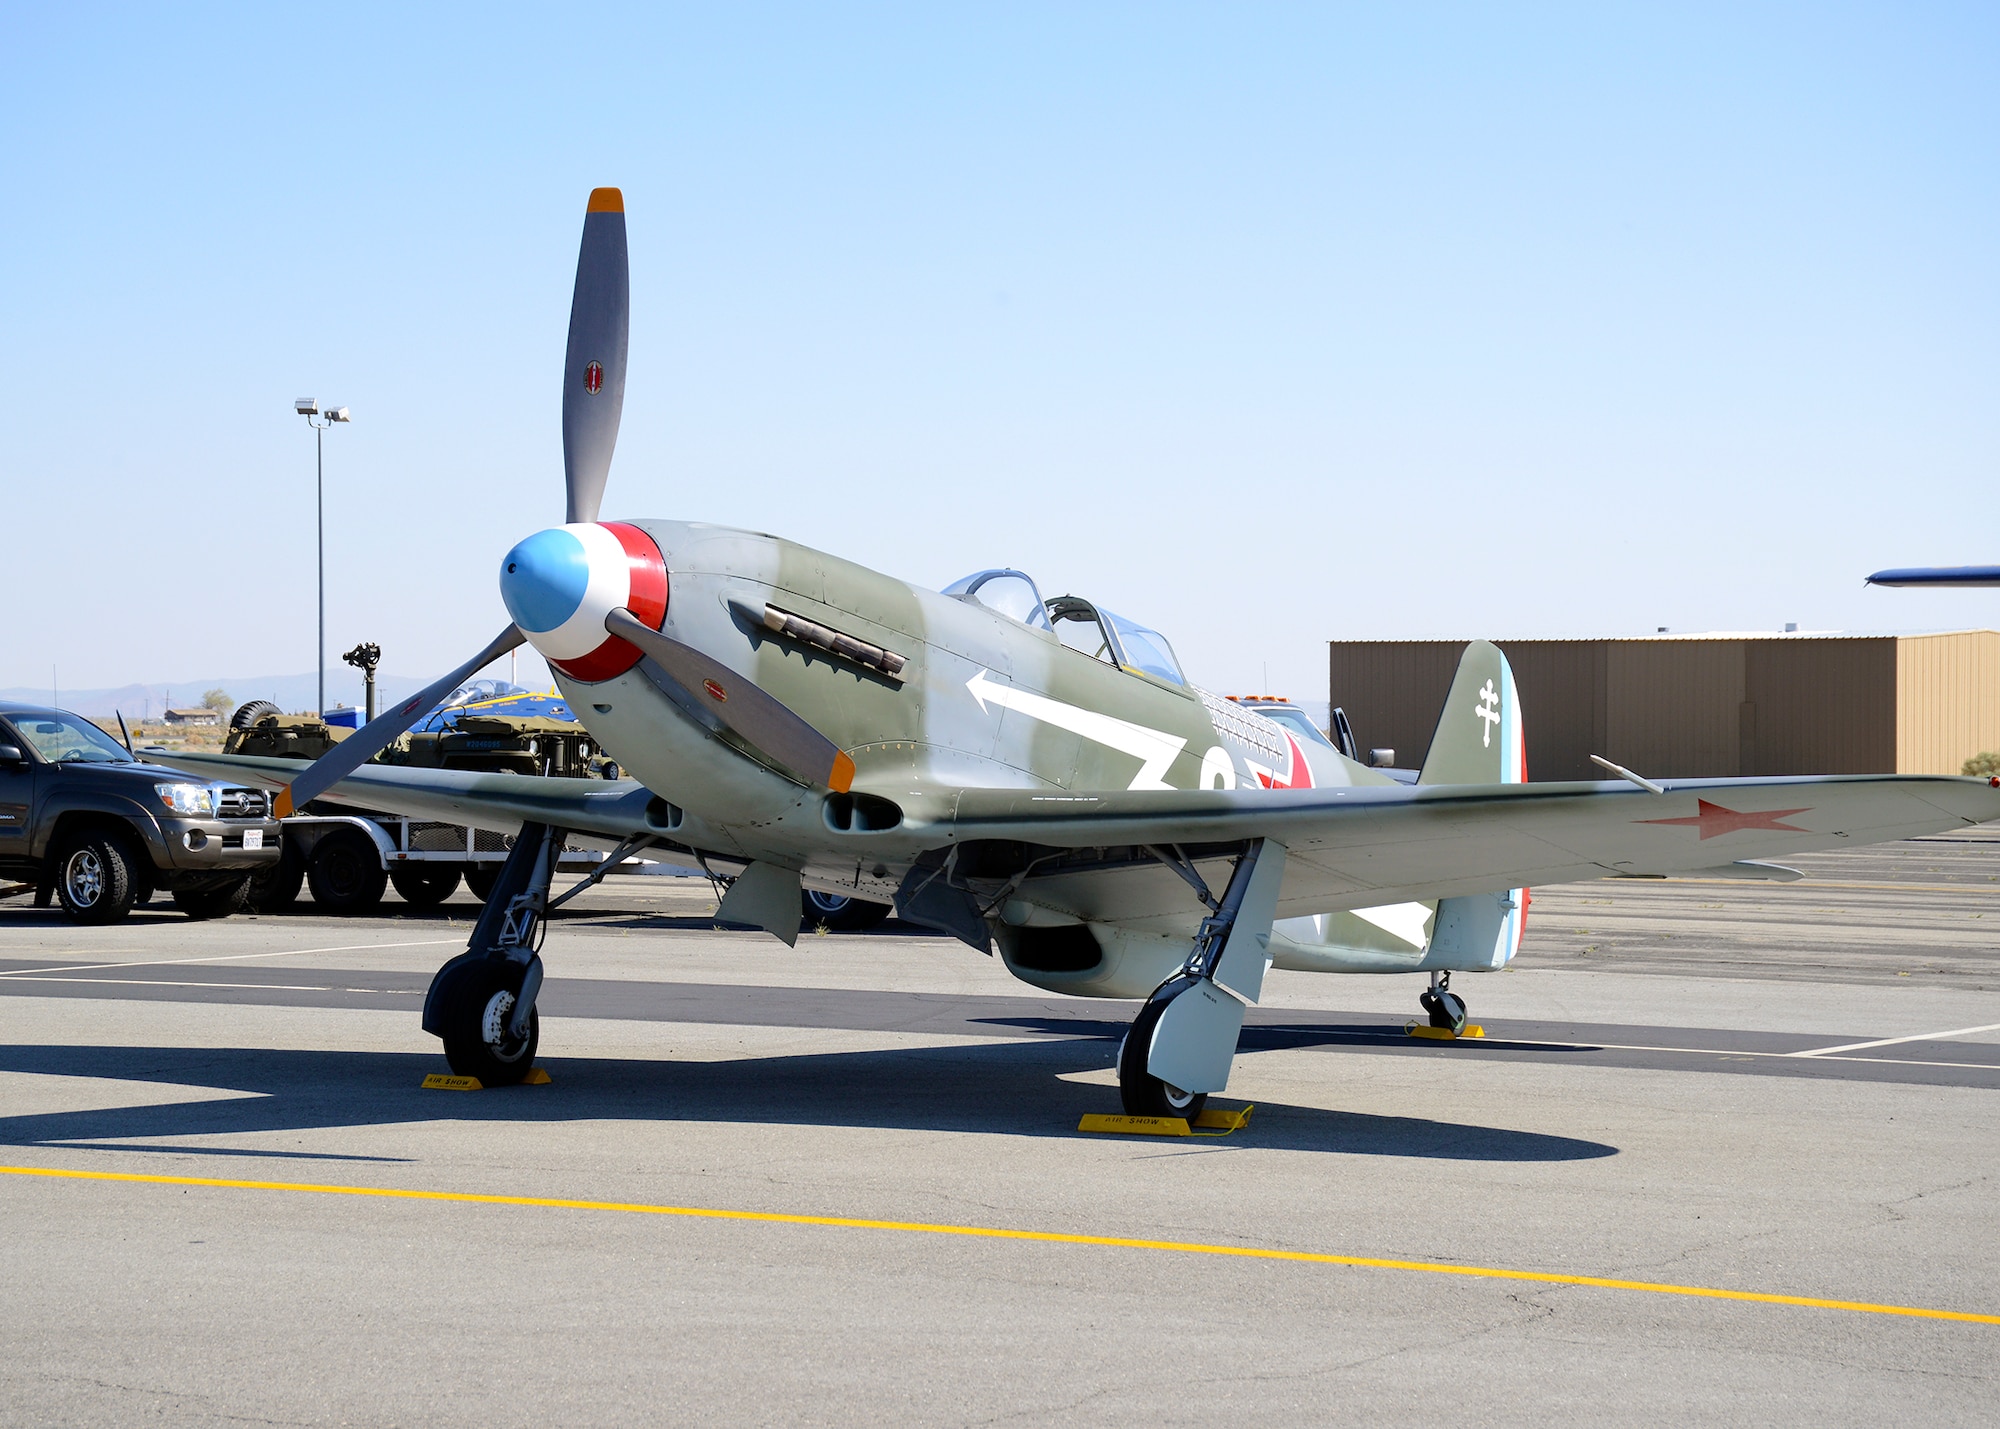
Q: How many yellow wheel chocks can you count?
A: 6